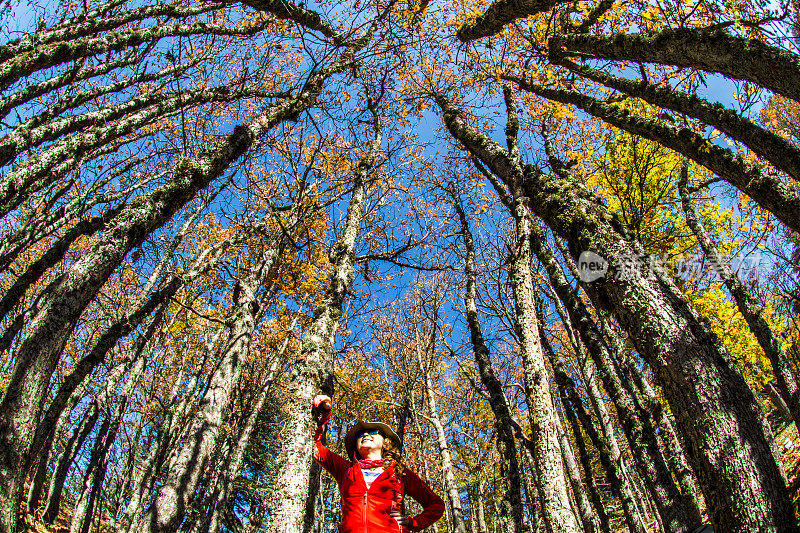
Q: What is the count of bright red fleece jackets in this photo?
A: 1